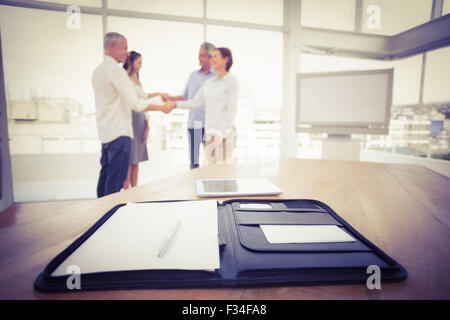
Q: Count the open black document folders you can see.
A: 1